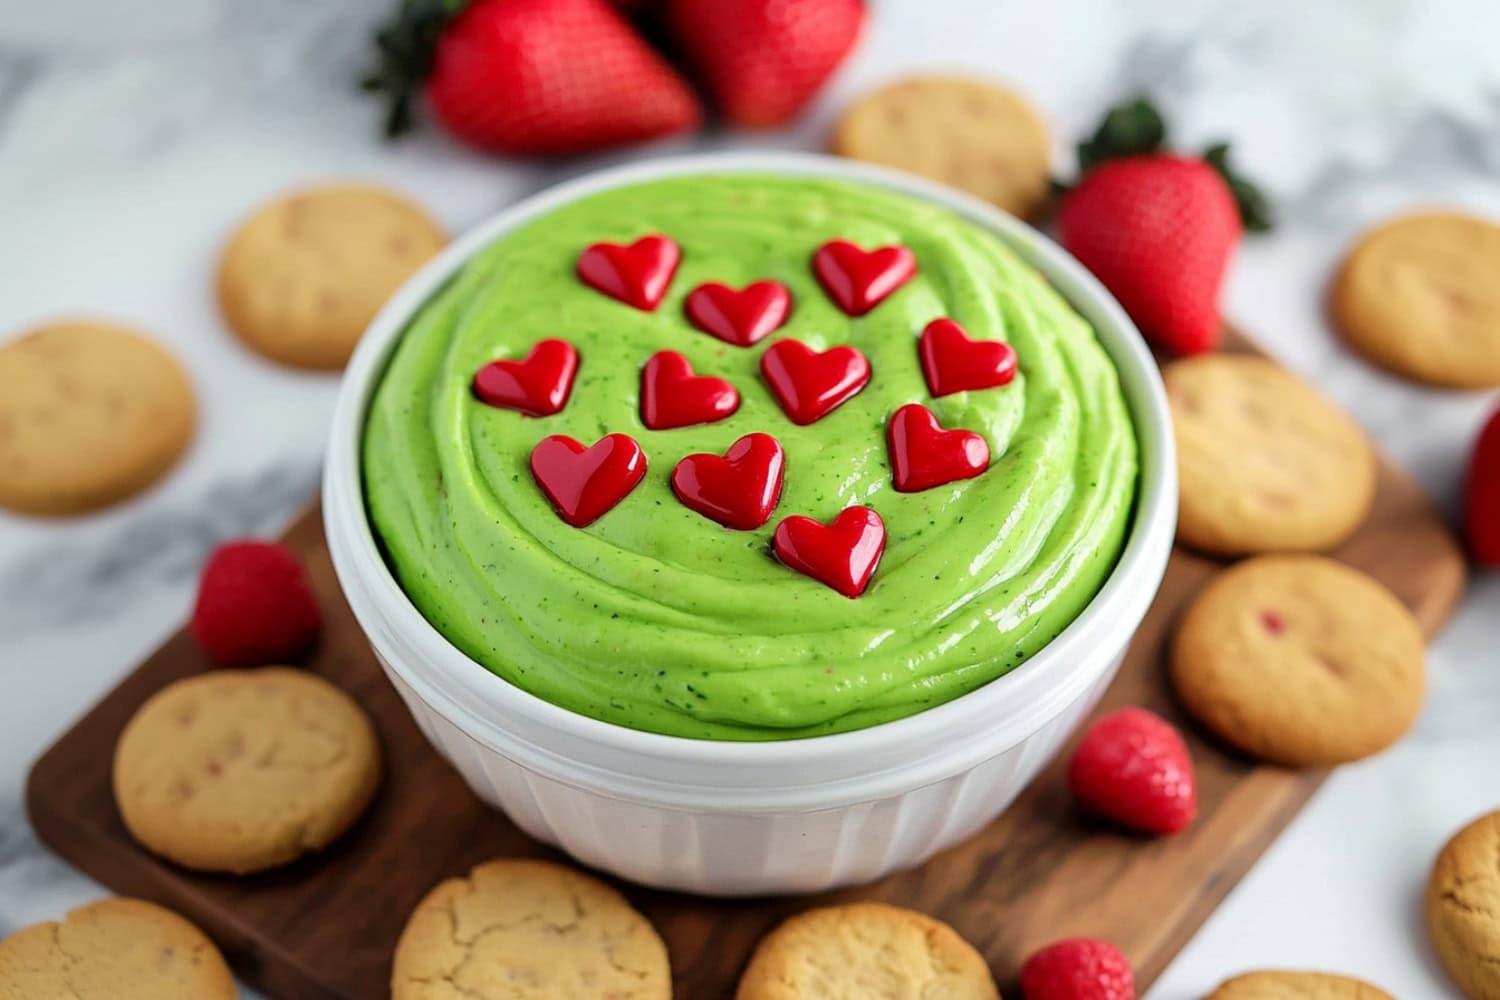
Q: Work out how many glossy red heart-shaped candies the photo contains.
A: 11